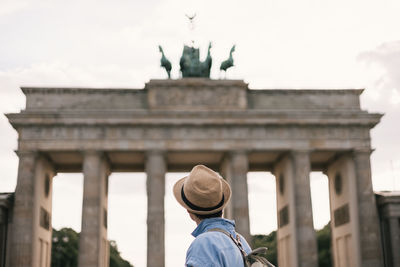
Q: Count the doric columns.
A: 6